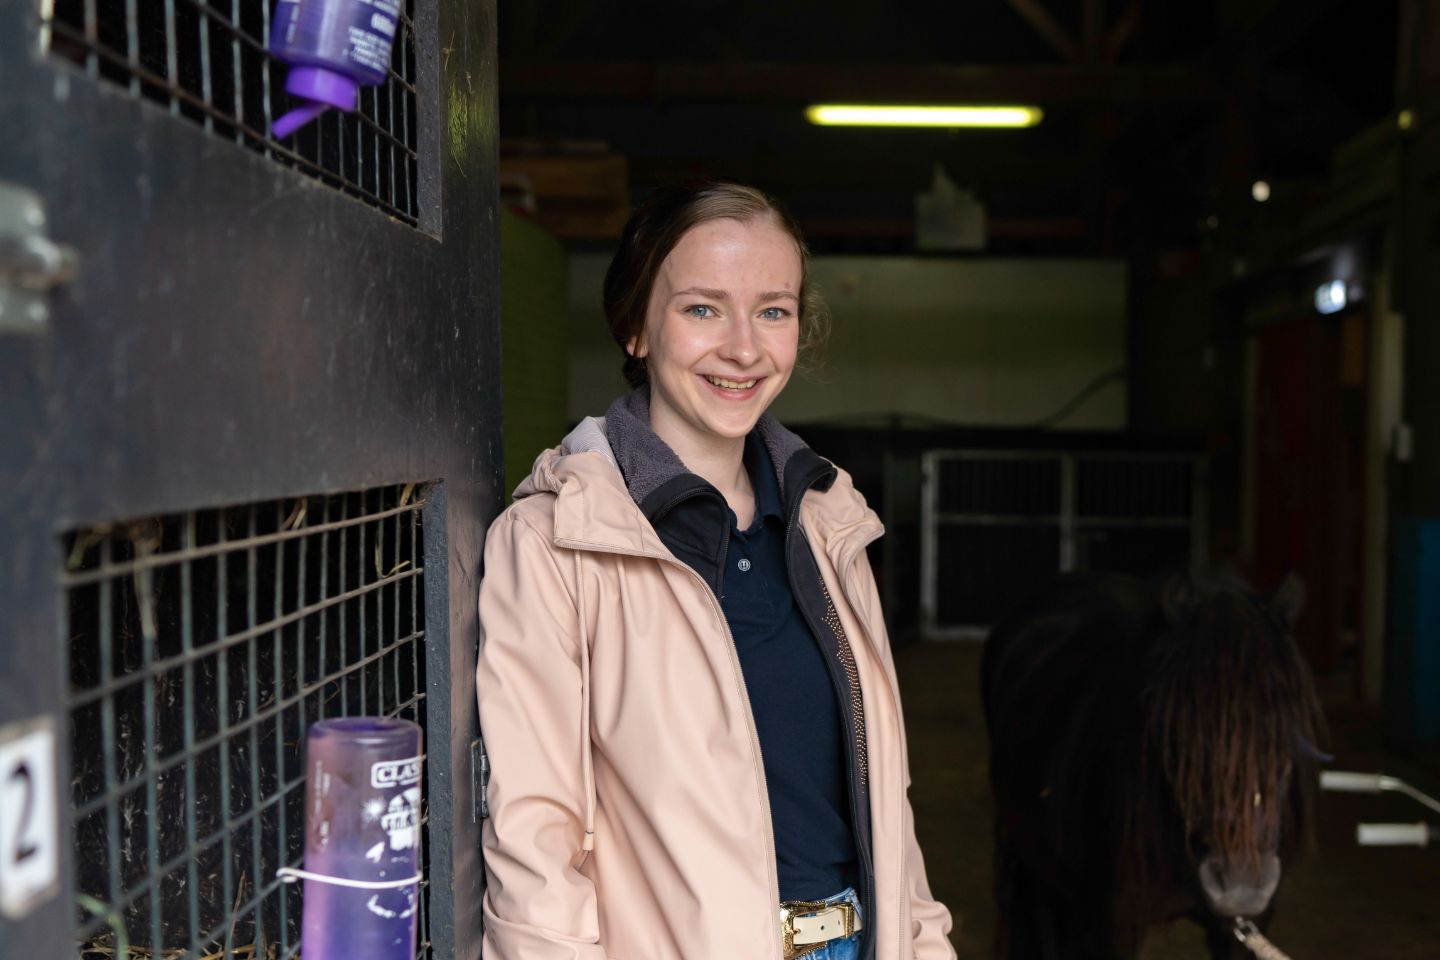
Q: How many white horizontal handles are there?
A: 2